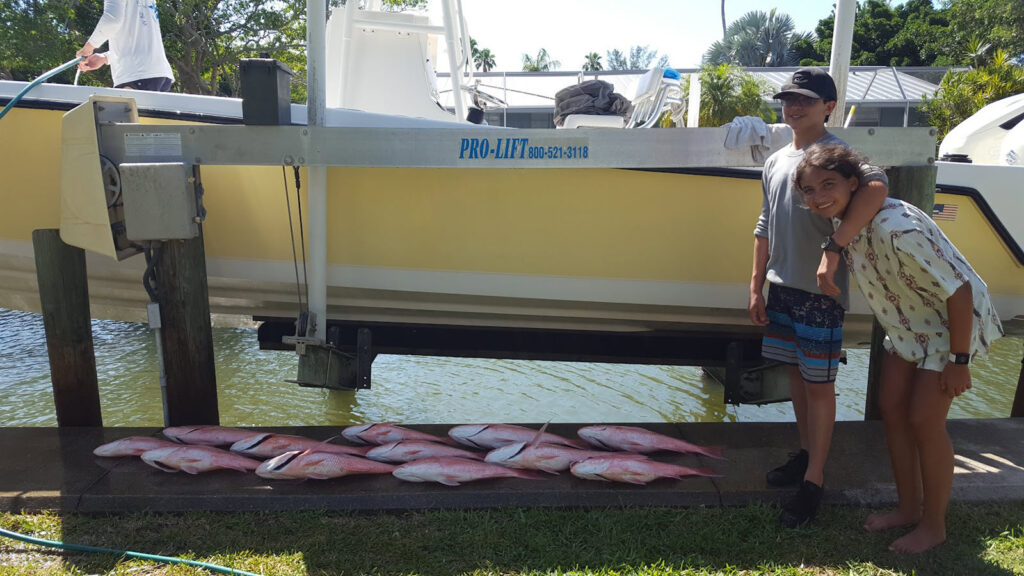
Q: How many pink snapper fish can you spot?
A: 12